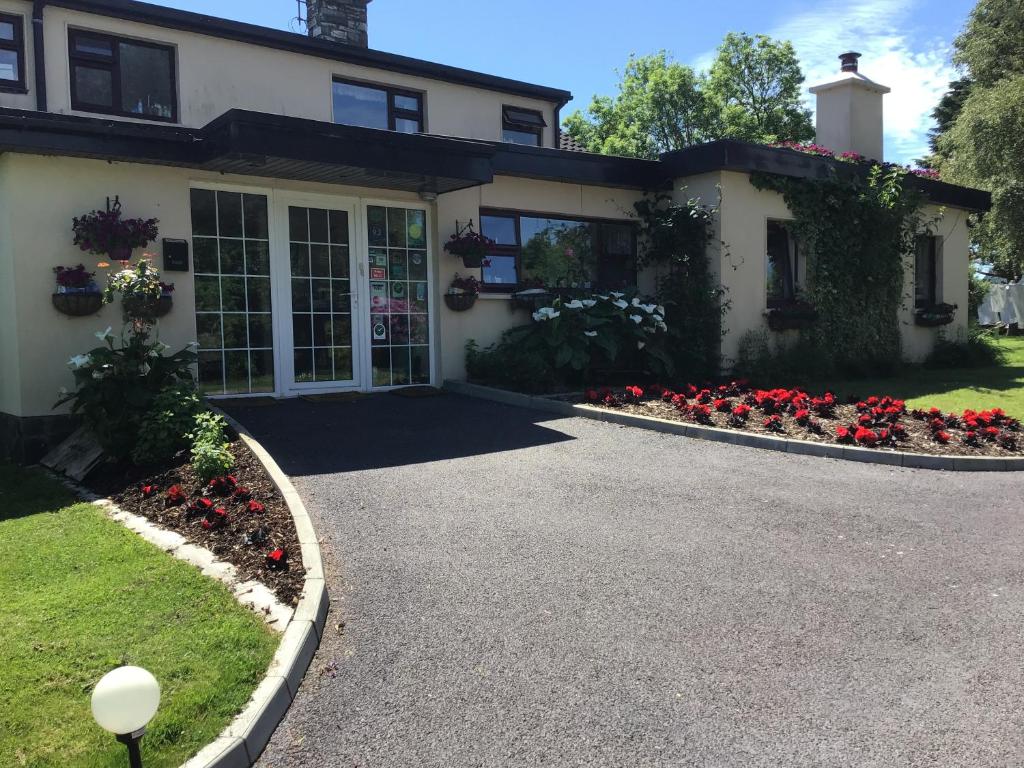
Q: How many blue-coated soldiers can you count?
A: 0